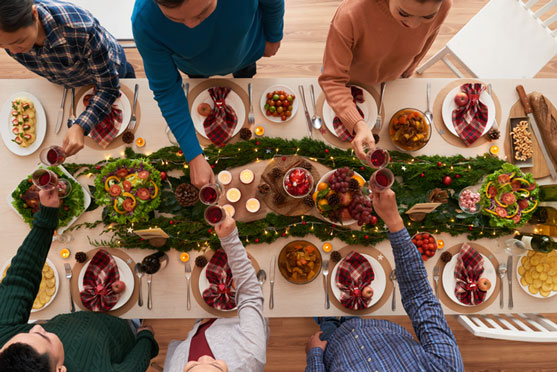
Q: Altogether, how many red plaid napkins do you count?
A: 8